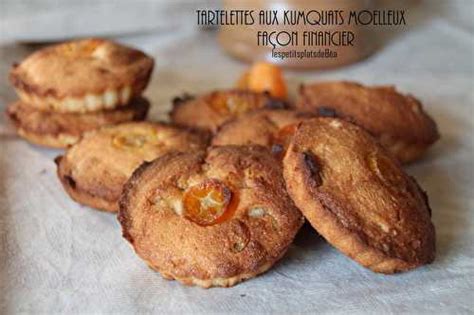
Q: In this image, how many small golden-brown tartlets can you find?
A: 8